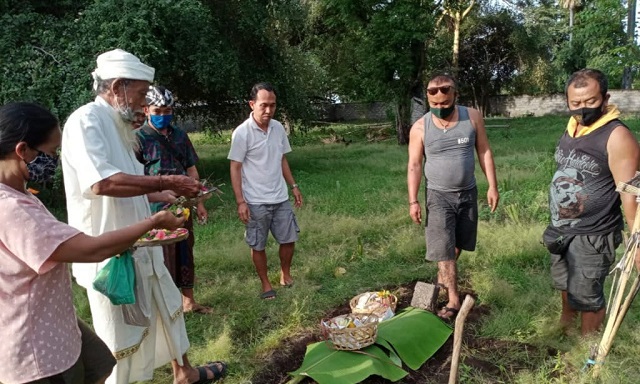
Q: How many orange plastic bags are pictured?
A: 0